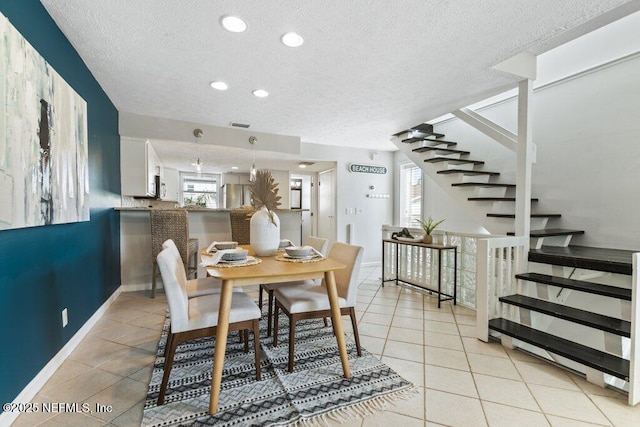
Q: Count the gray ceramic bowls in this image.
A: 4